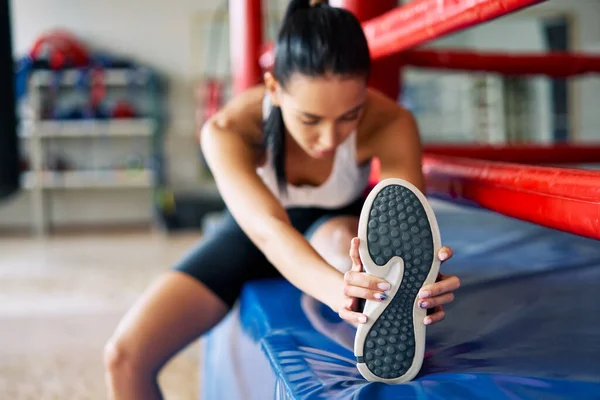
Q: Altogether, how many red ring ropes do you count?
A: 4